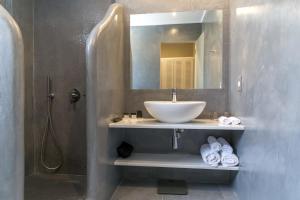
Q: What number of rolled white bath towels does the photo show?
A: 4